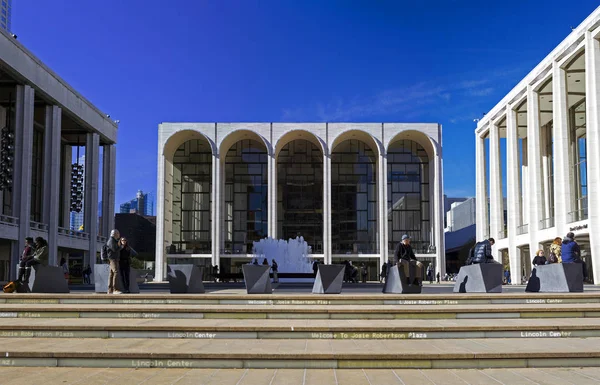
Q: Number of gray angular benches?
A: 8